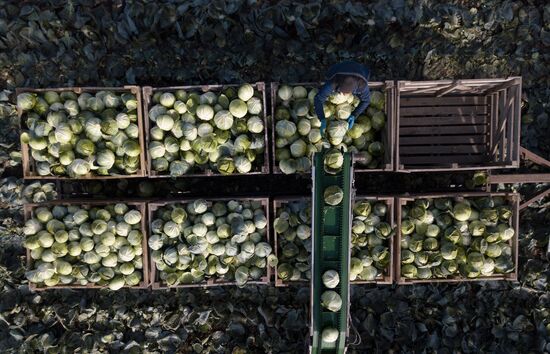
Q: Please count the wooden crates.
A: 8